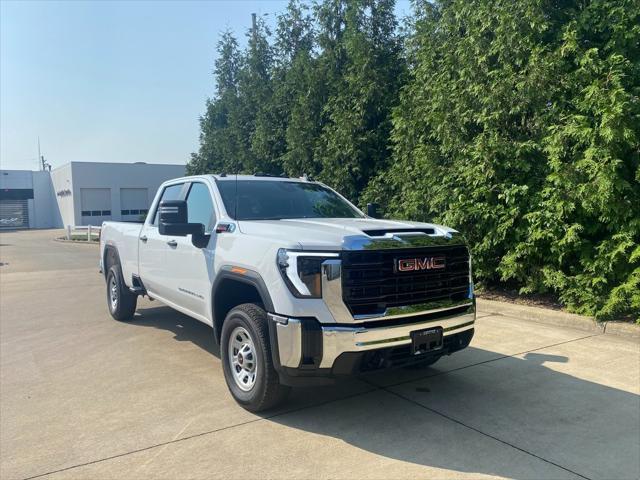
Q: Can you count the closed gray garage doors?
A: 2